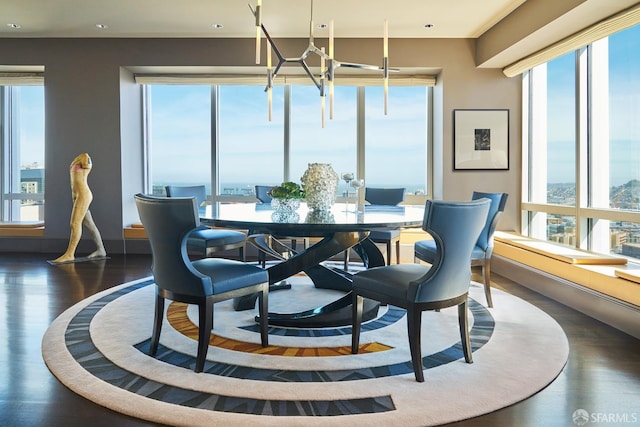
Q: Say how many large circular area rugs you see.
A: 1